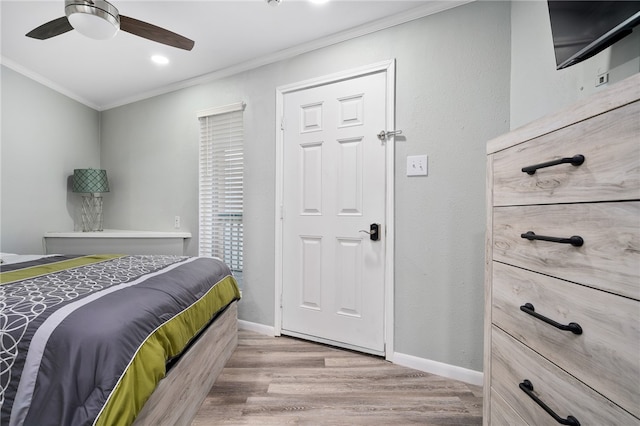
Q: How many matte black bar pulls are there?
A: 4